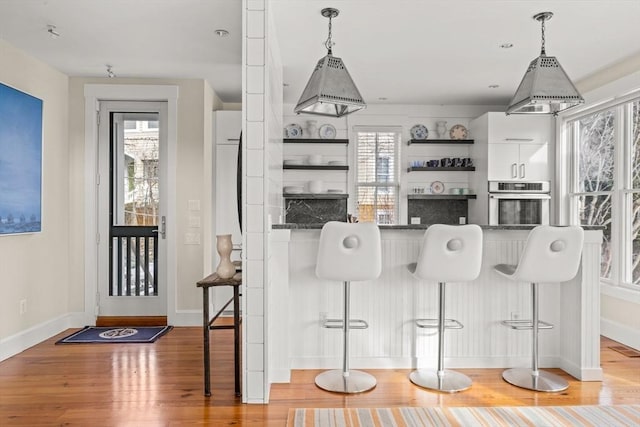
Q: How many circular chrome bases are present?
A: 3